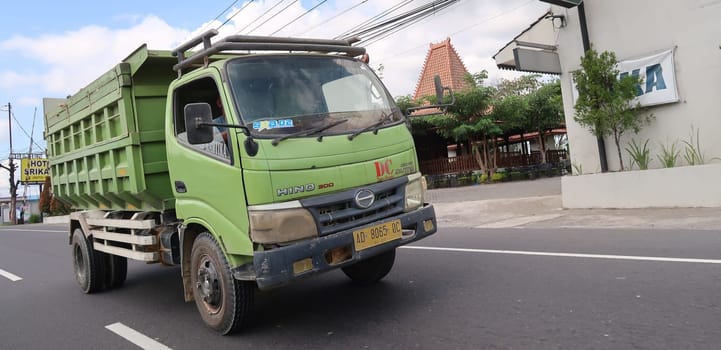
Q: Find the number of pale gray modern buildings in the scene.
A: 1